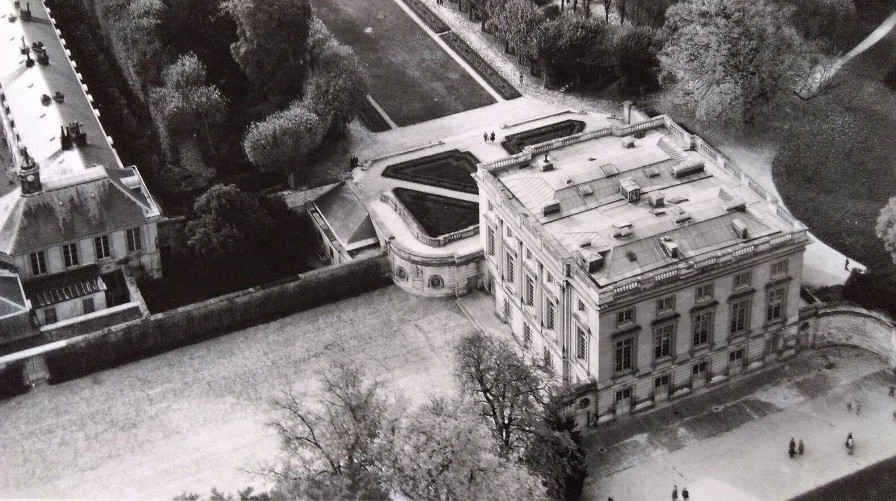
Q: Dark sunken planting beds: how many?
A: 3